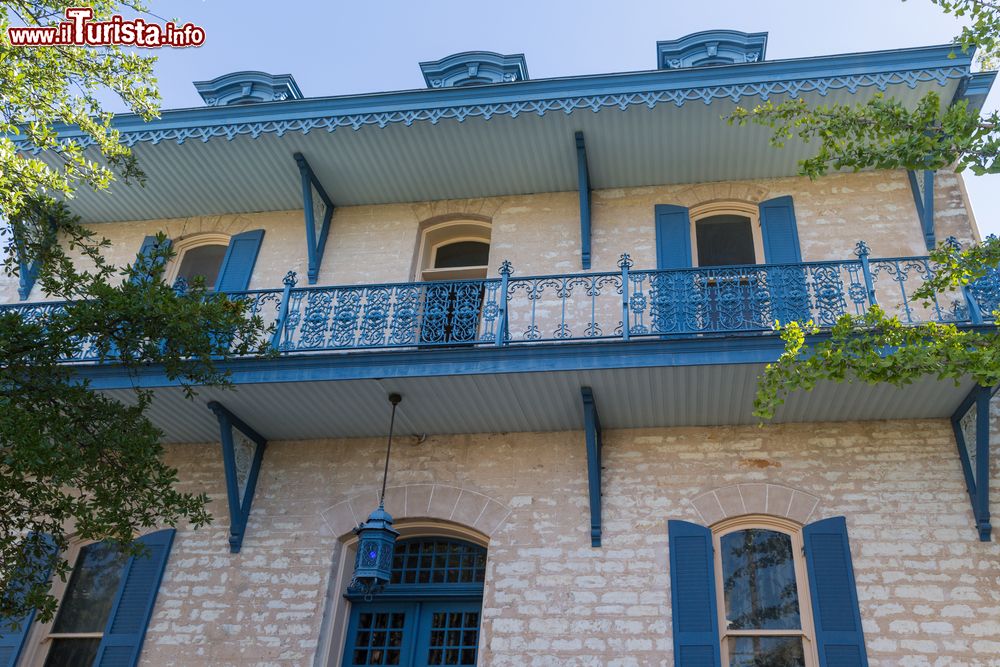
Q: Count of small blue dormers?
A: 3